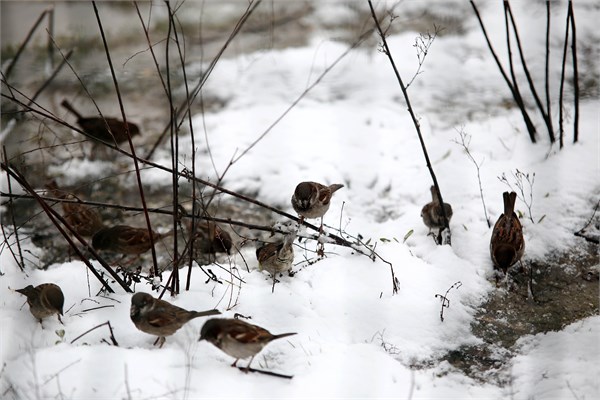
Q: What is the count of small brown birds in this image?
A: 11